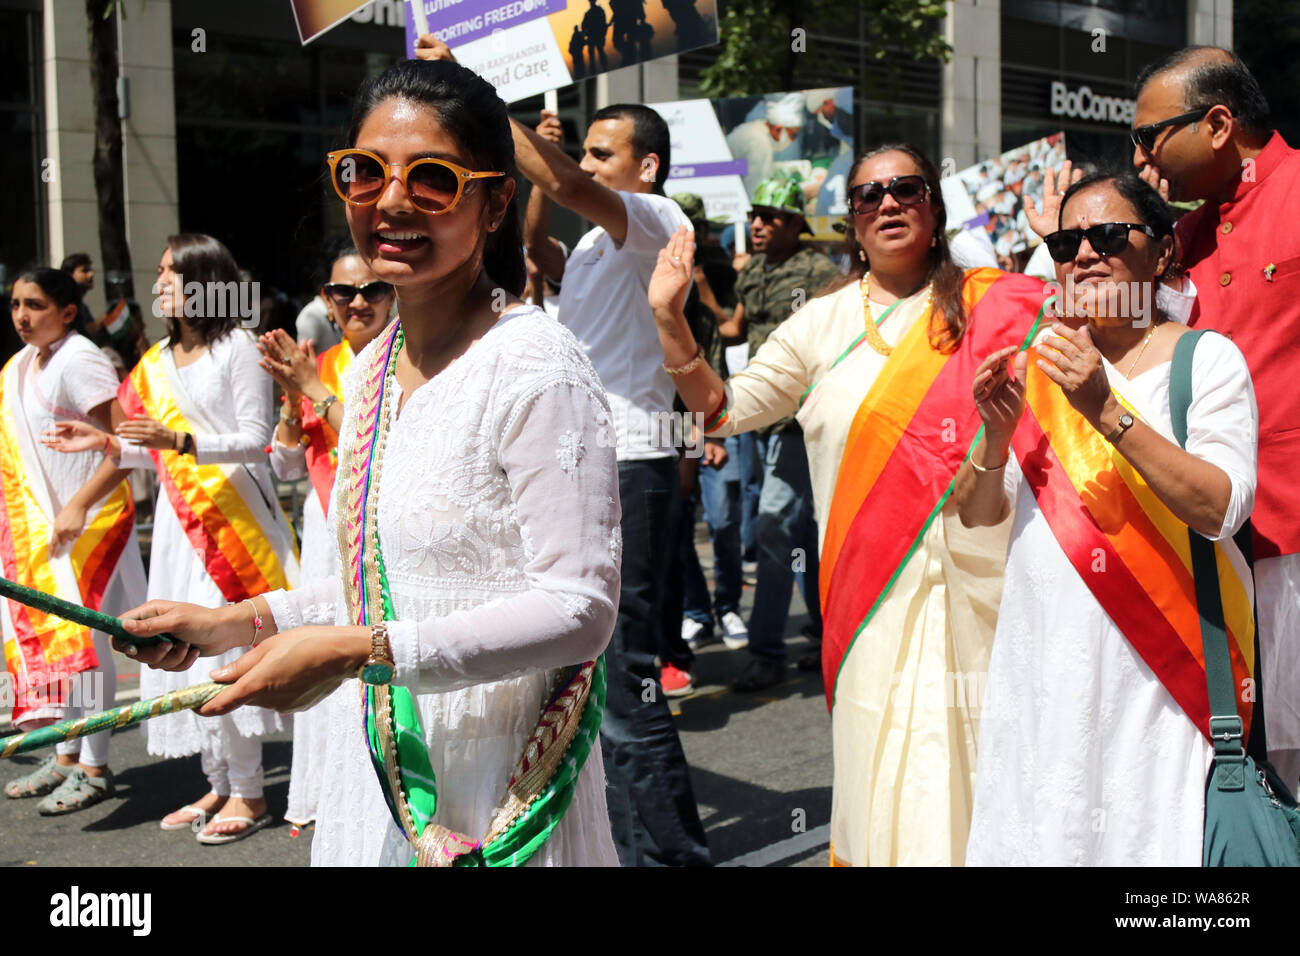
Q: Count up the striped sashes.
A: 5